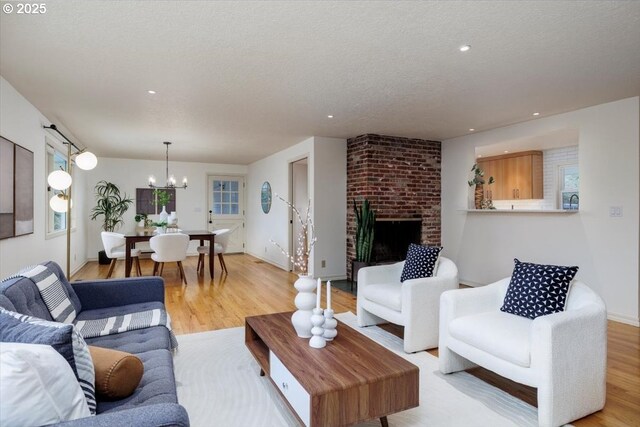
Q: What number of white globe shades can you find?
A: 3